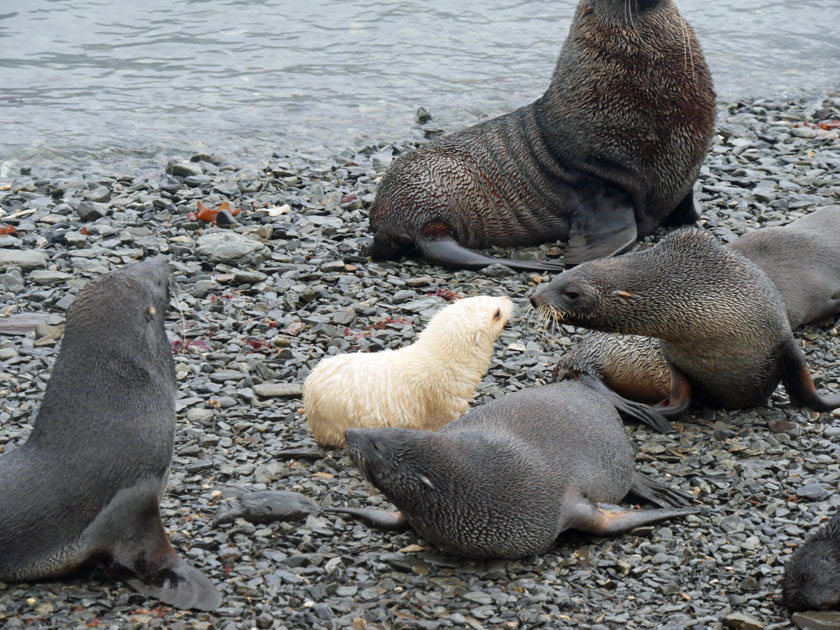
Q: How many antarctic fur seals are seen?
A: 7